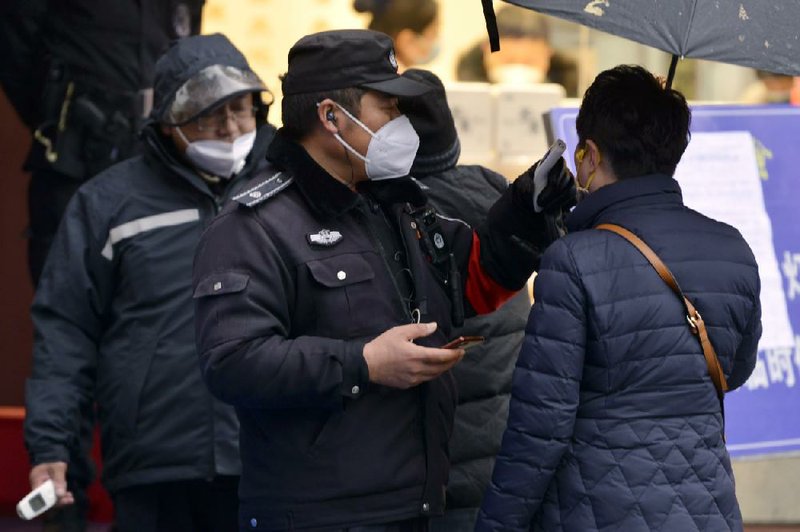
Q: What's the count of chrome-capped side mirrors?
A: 0